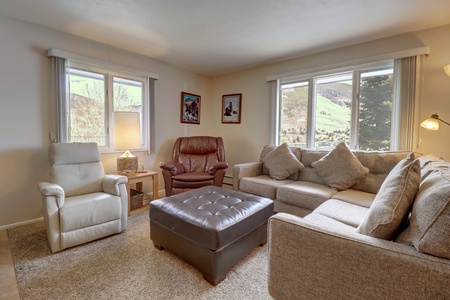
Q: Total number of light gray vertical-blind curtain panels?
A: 4